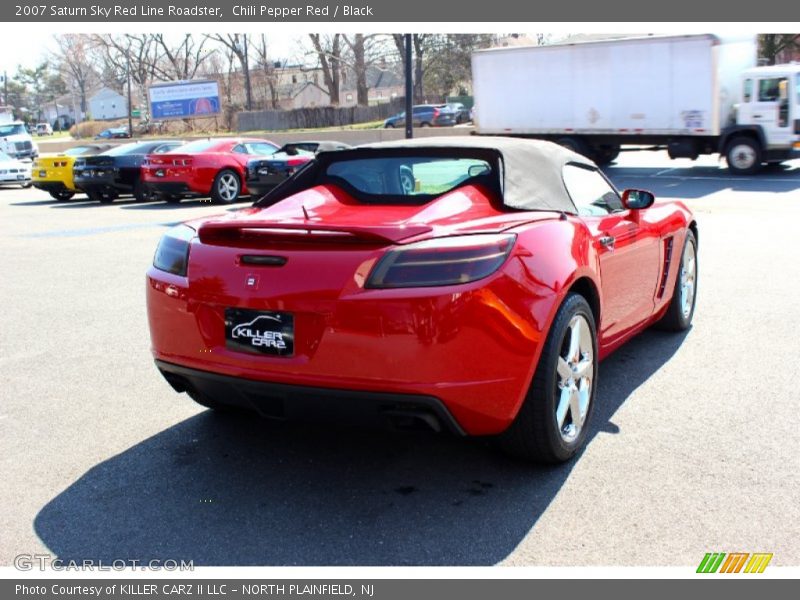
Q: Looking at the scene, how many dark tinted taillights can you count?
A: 2